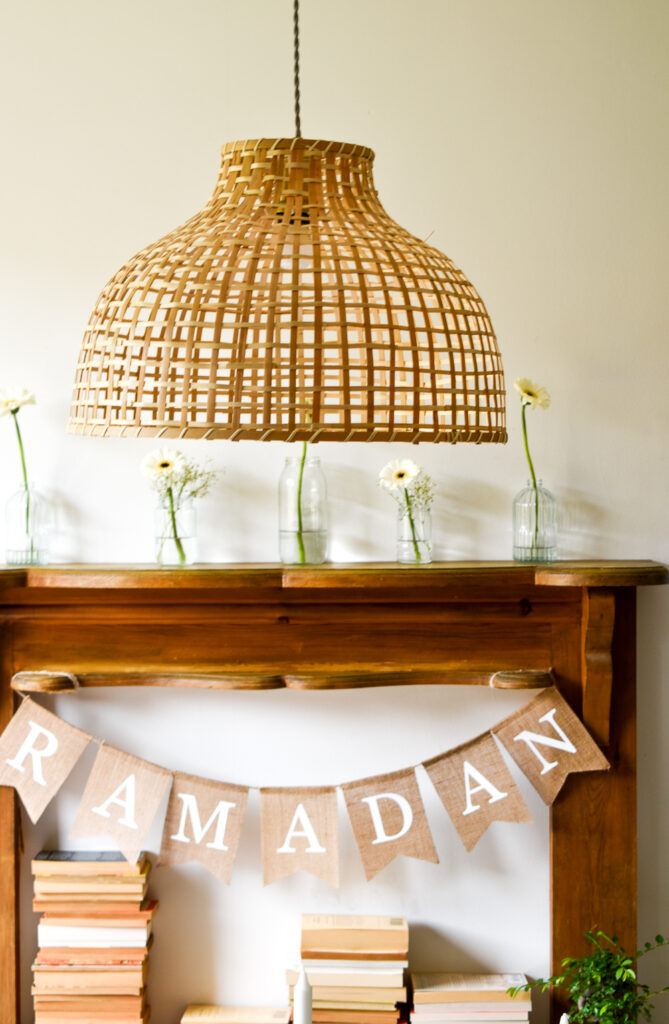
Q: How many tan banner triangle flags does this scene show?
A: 7